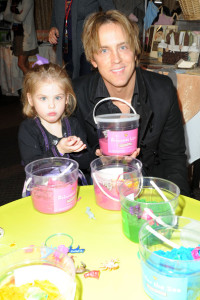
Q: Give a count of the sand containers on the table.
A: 5